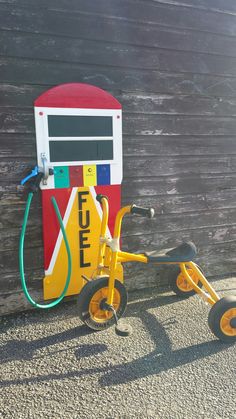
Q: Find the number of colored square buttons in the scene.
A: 4